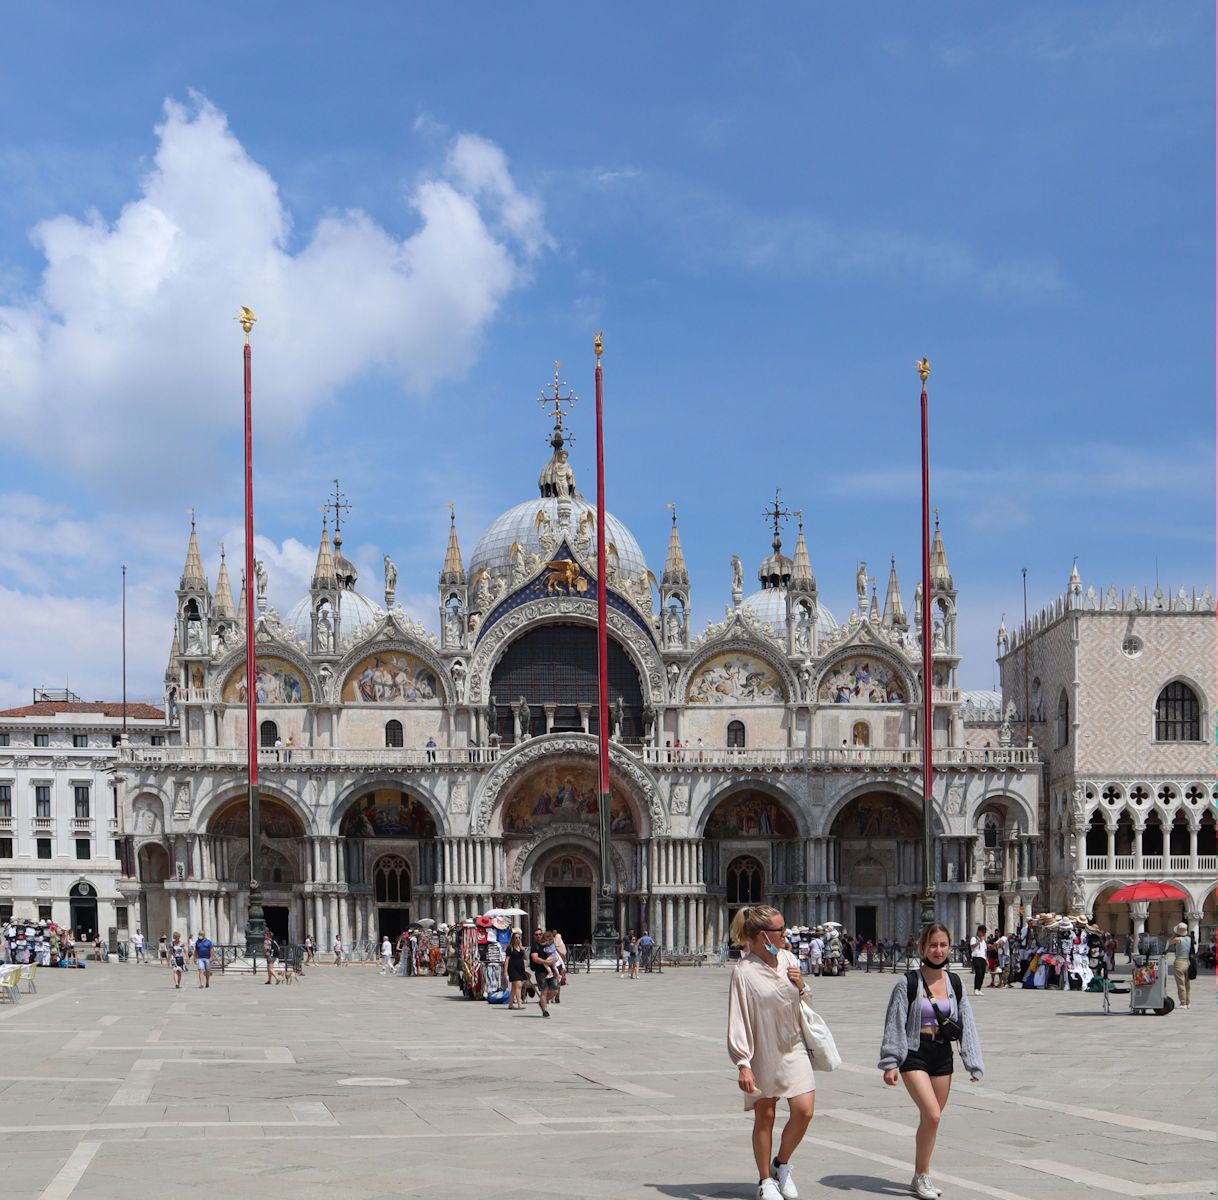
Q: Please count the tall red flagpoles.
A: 3